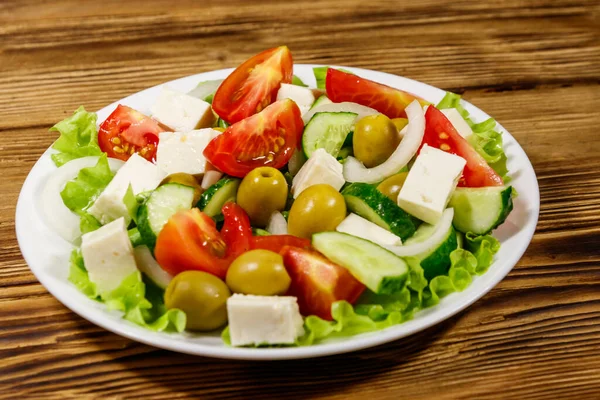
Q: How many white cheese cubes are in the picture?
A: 10